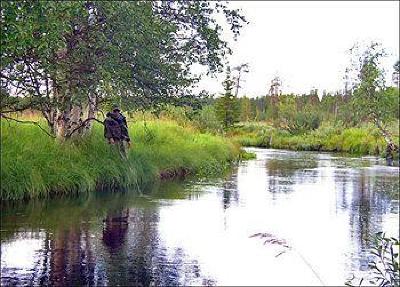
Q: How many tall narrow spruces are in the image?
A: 1